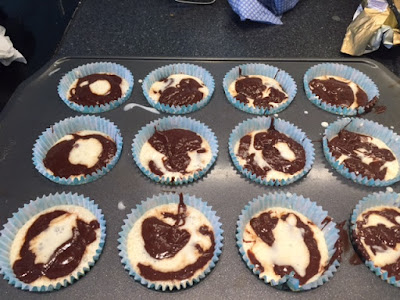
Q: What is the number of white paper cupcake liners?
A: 0